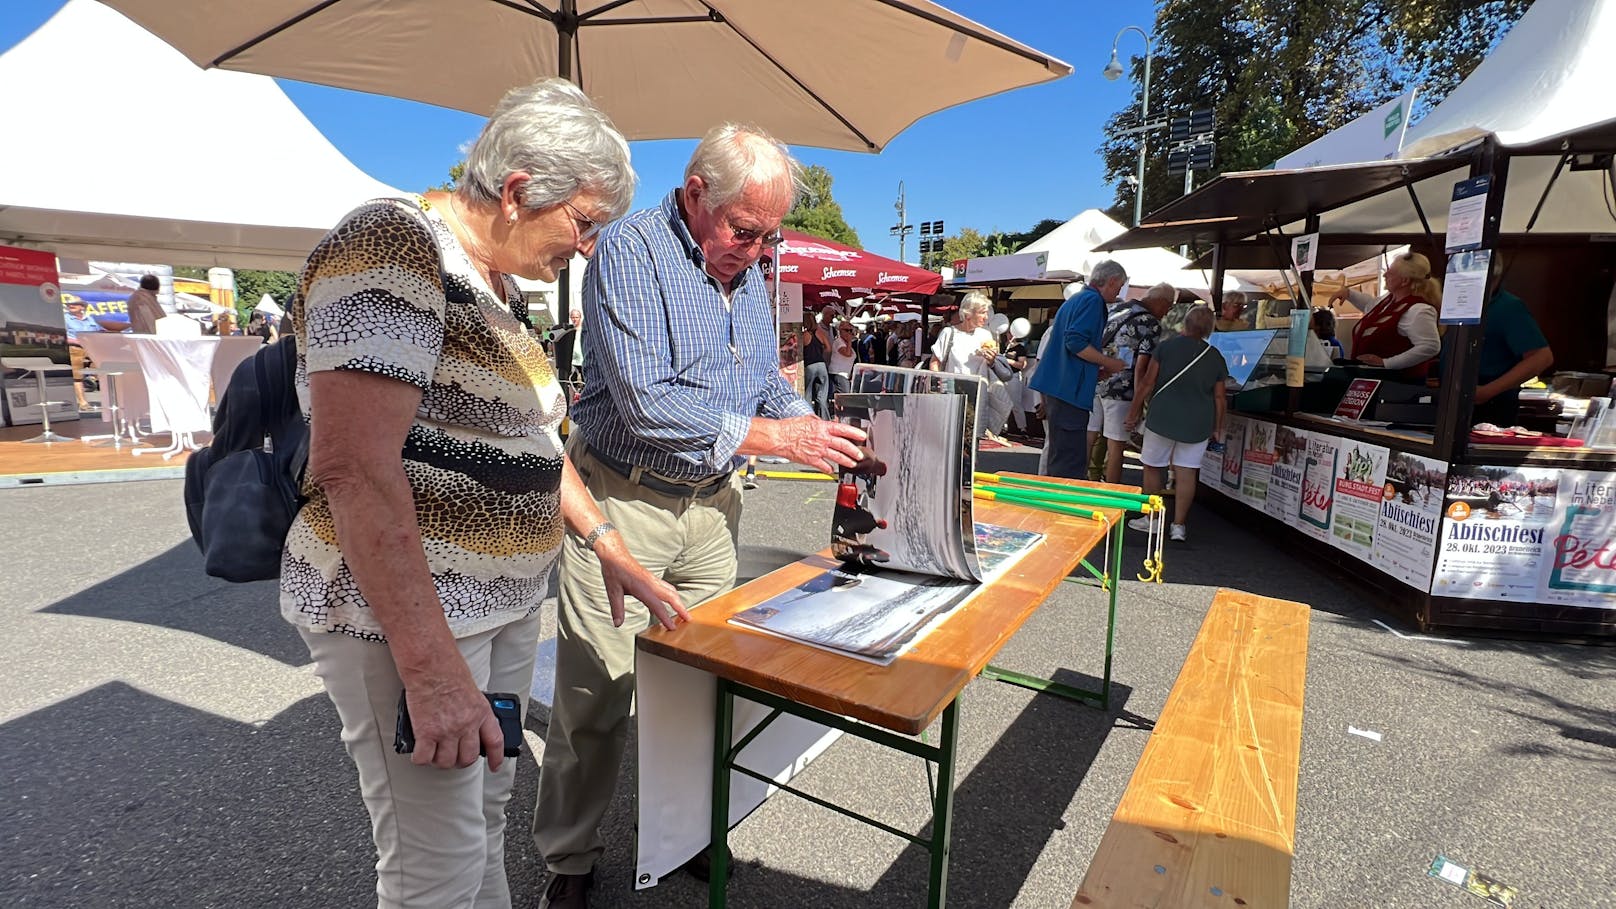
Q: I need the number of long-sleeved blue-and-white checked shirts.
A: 1